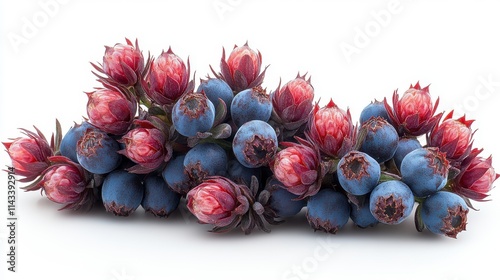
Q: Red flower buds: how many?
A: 14